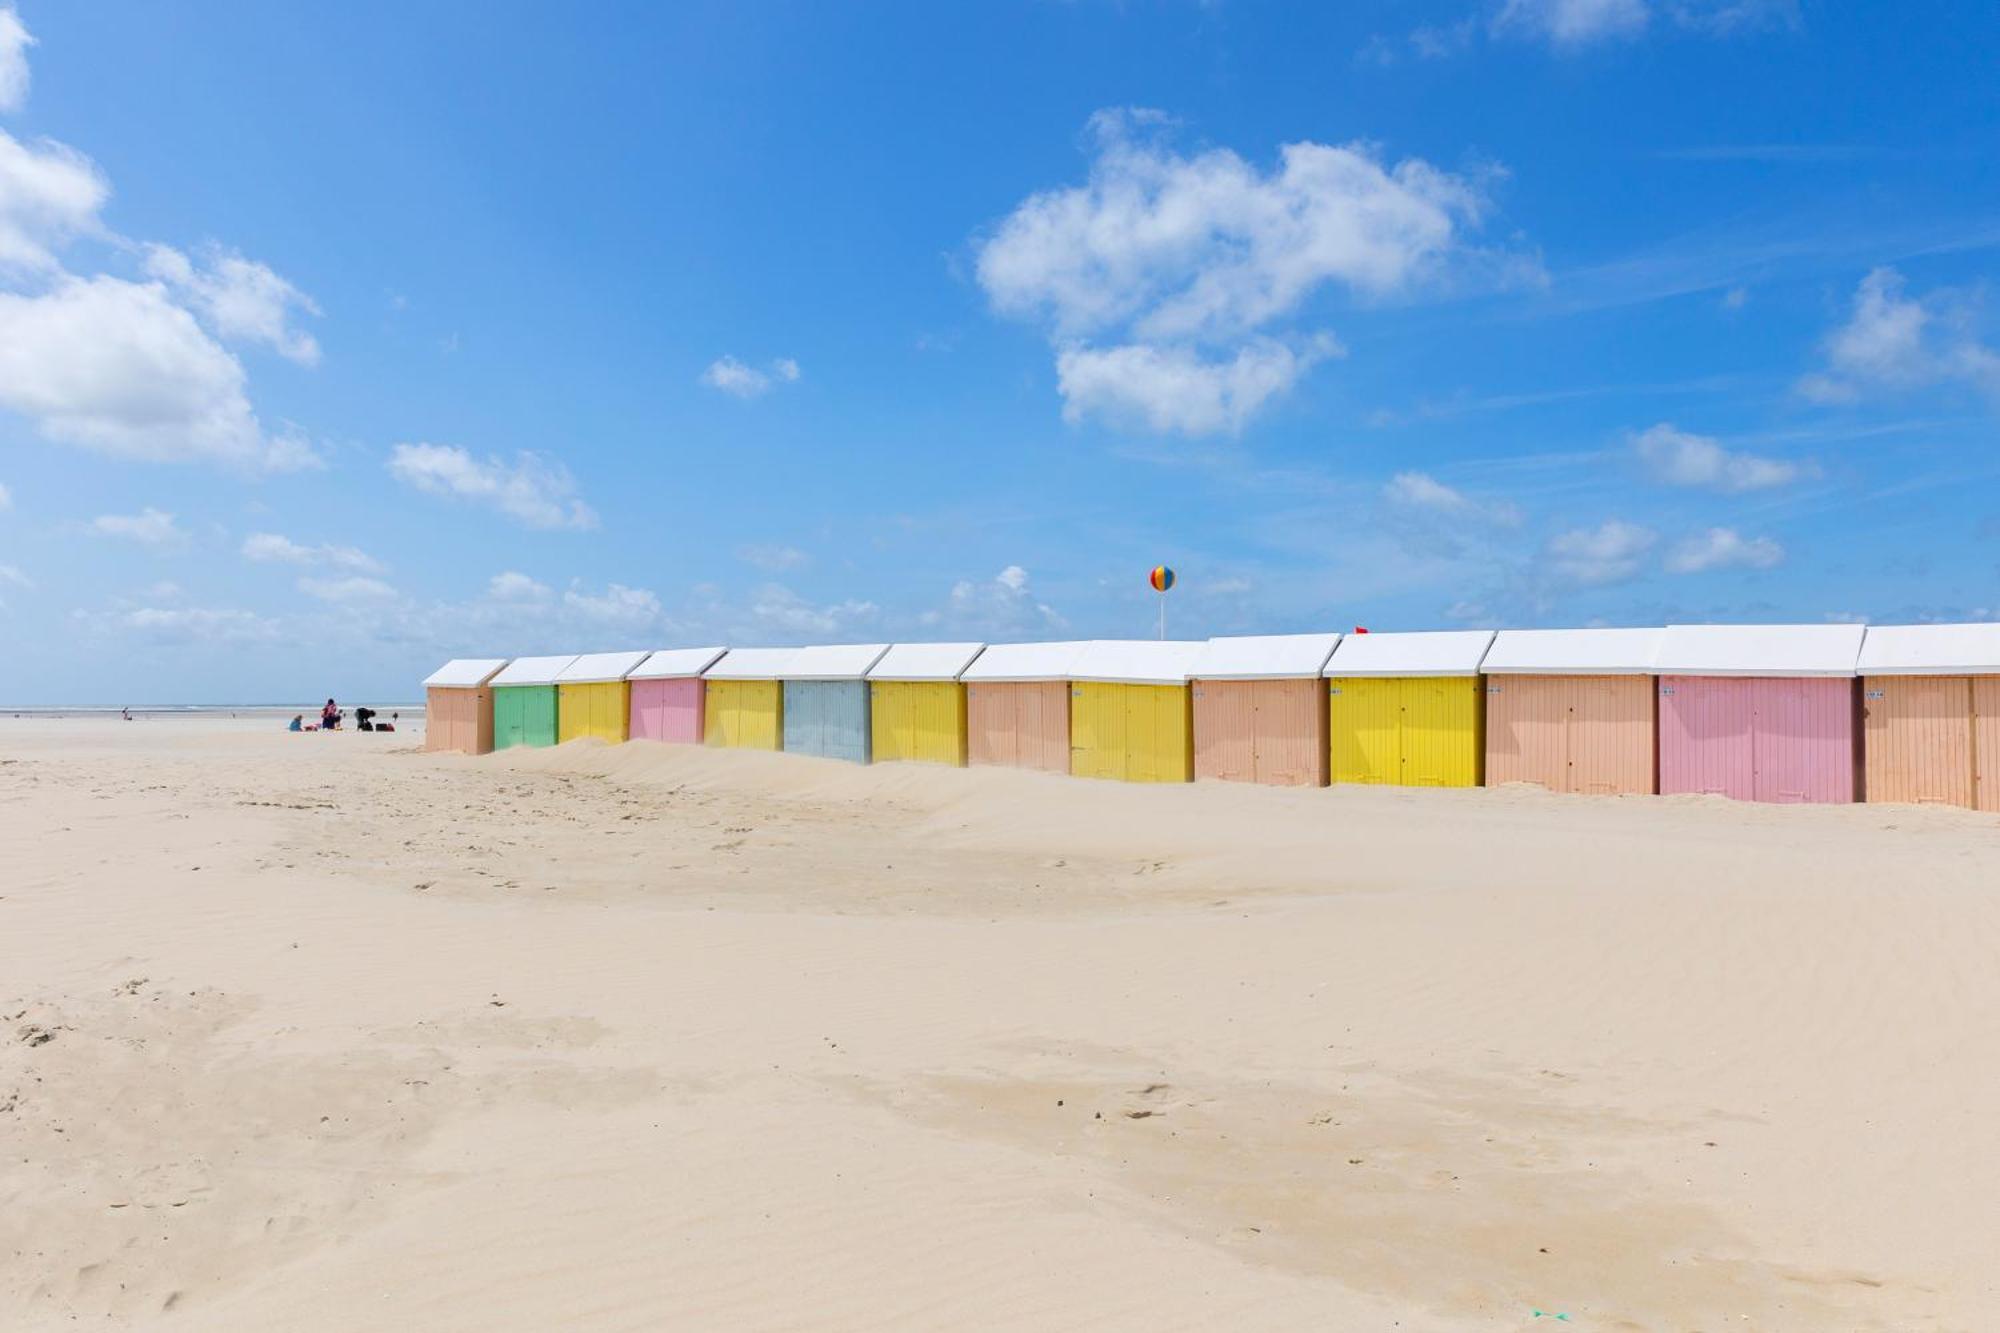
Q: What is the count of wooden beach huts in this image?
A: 14